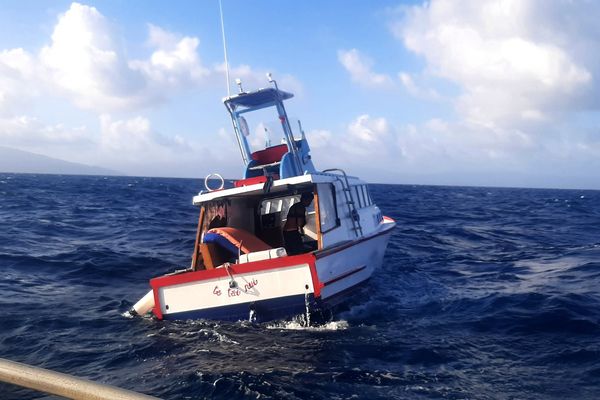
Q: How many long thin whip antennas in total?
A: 1